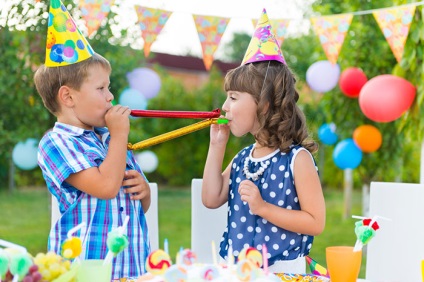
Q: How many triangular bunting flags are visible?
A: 6